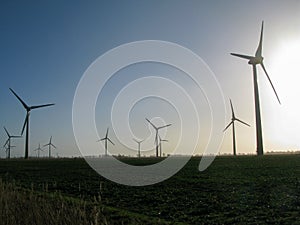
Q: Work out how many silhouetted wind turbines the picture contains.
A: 11